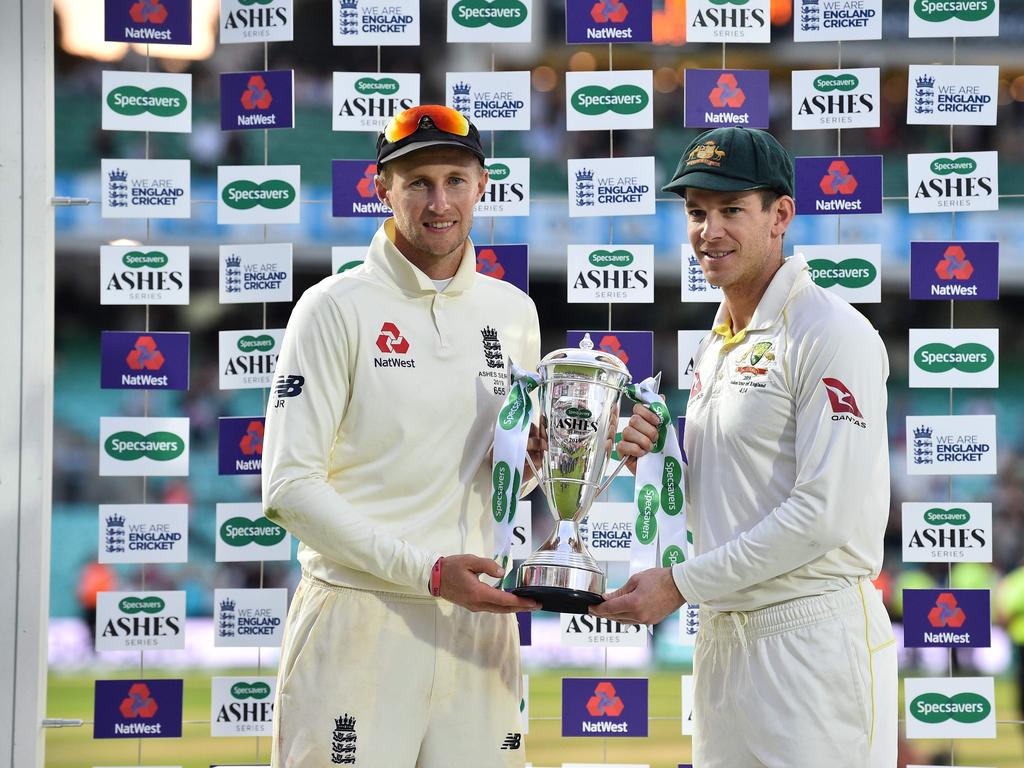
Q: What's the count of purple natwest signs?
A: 14